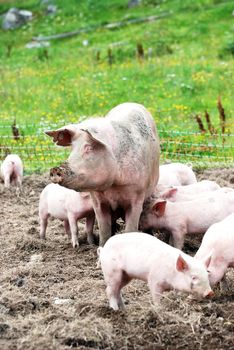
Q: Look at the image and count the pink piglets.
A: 7